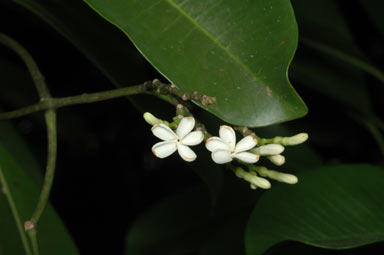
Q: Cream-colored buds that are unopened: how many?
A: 6